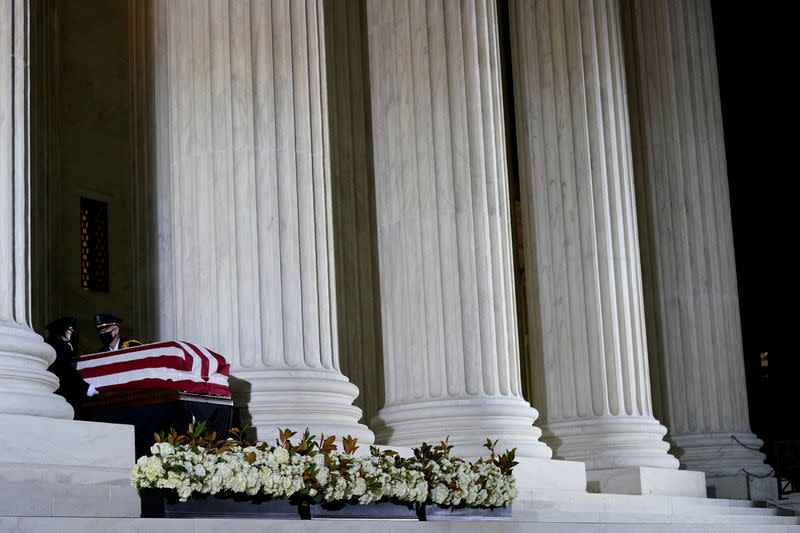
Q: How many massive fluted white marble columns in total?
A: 5